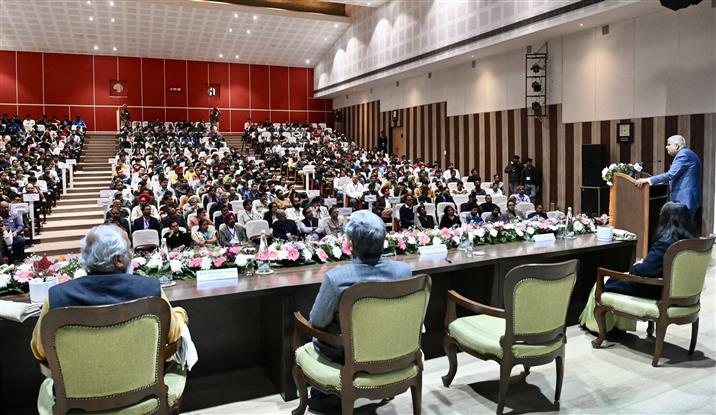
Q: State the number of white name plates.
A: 3